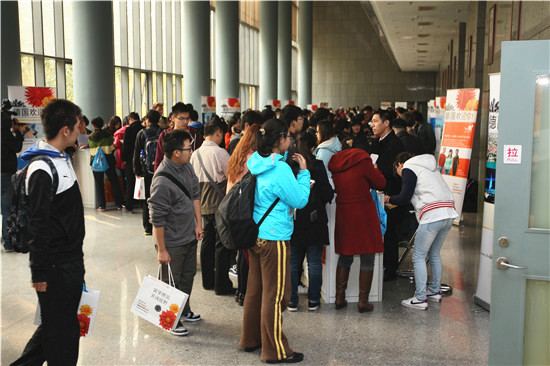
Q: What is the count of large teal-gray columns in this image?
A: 7